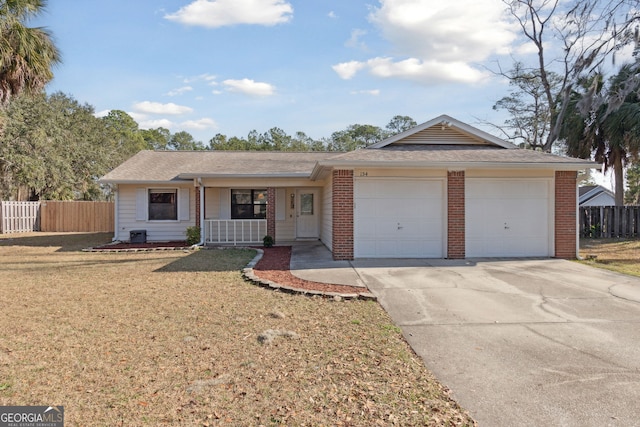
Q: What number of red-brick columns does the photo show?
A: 5